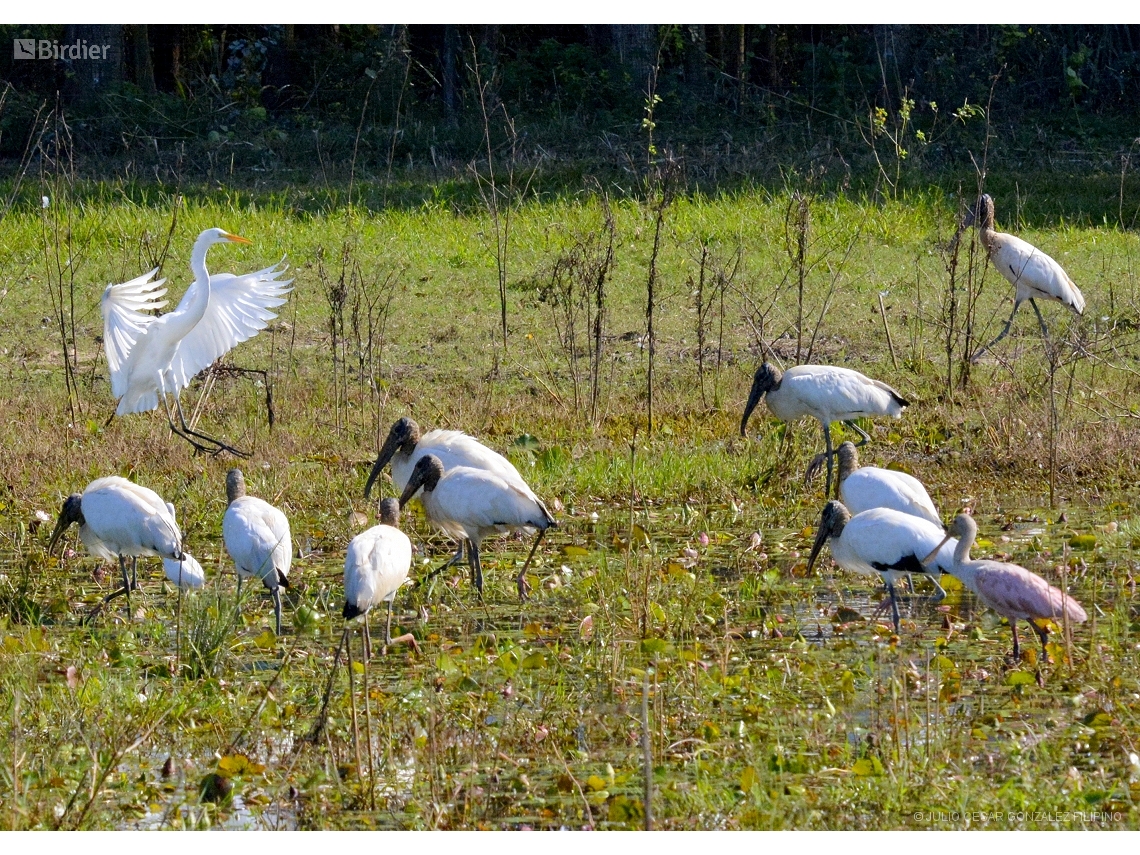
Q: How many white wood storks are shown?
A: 9